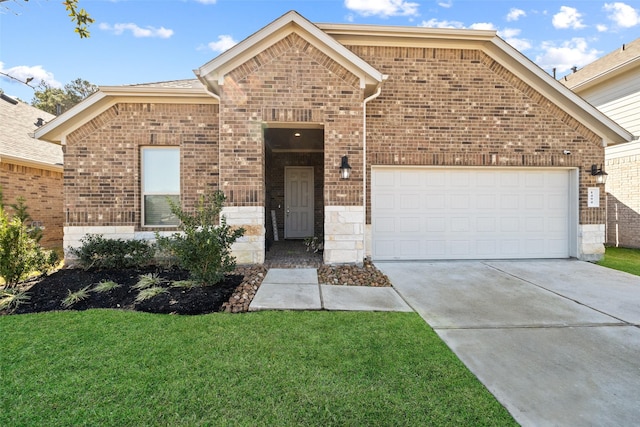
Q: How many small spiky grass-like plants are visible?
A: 6